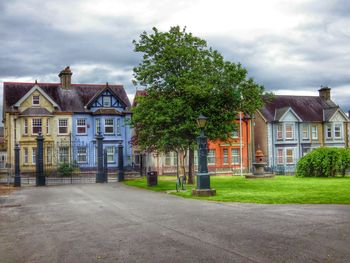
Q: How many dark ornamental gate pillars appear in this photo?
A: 4